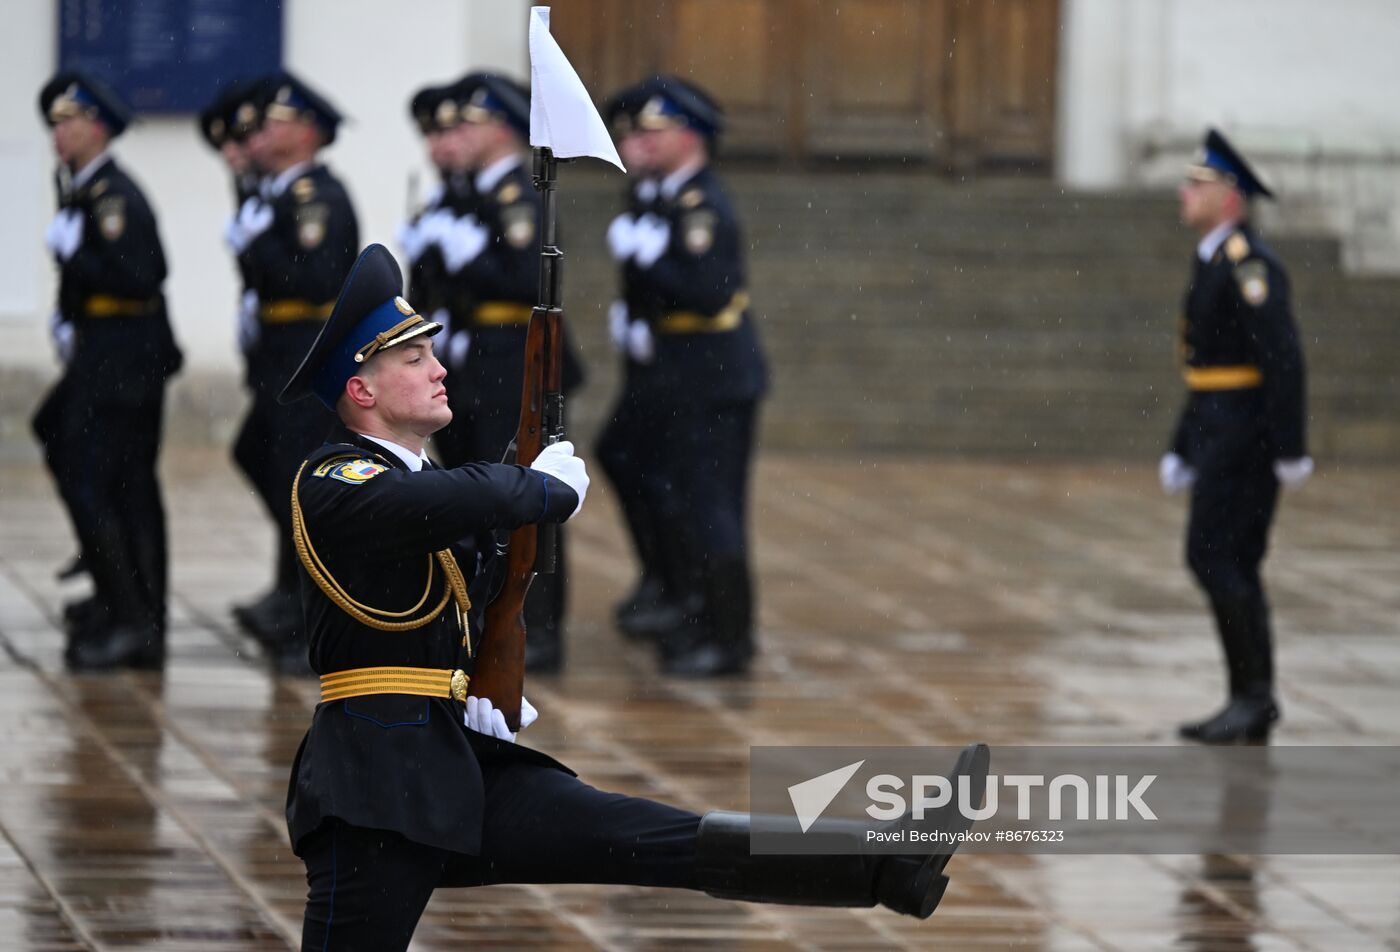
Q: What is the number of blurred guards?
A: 9